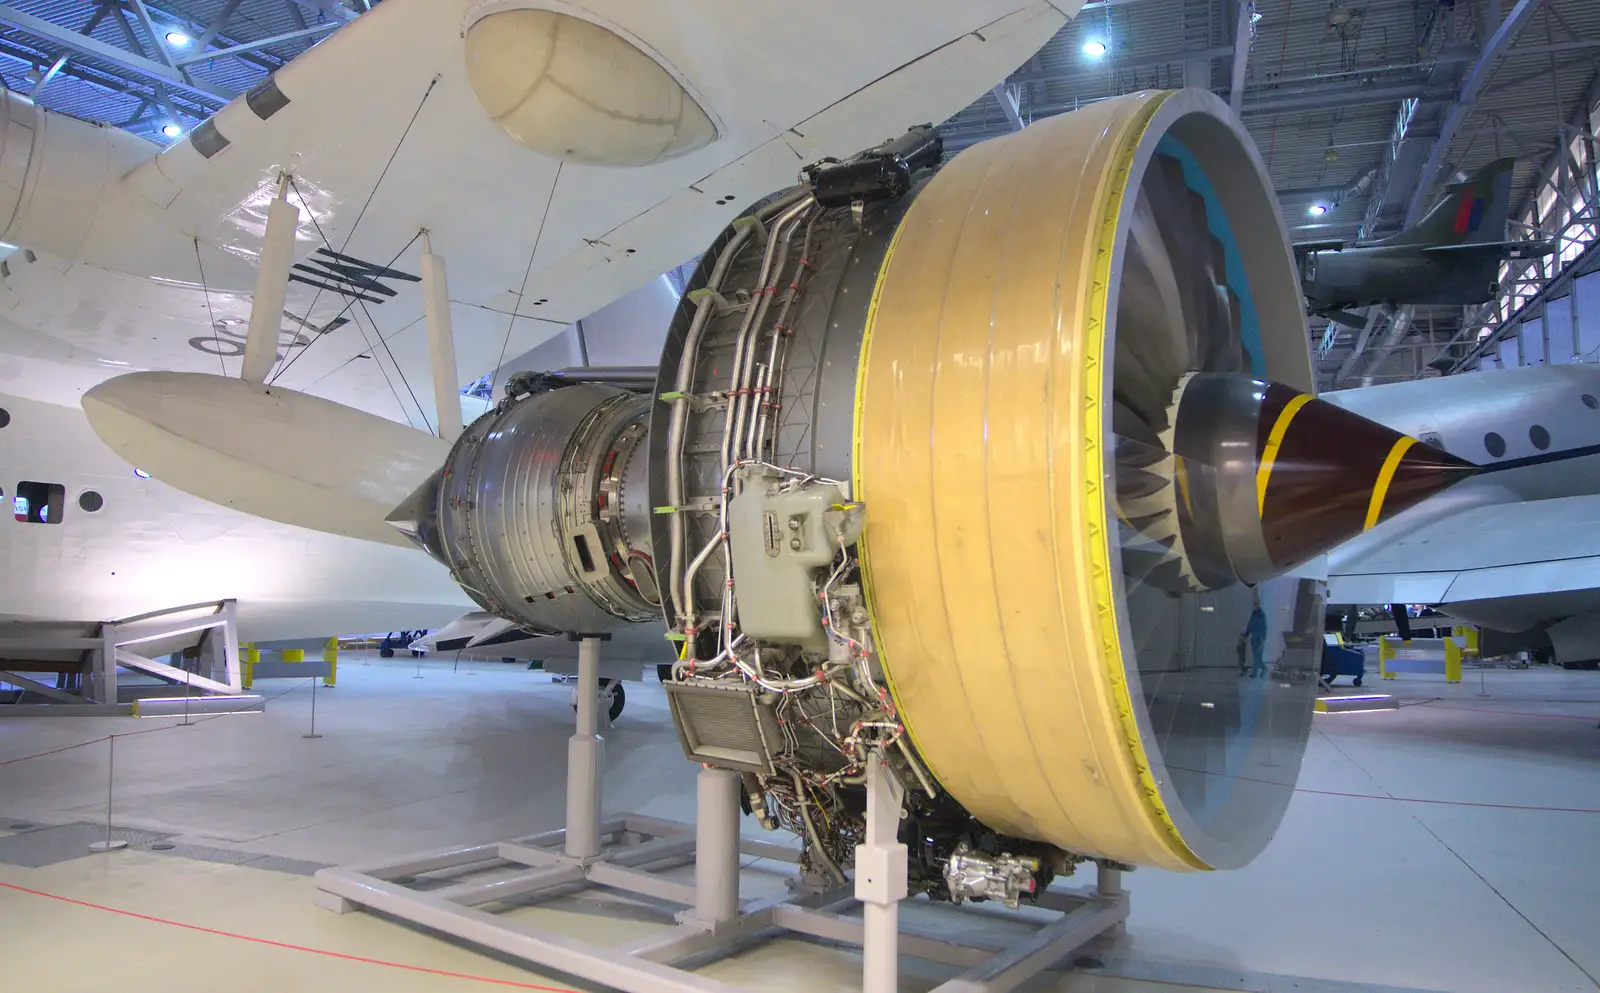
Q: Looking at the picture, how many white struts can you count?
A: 2